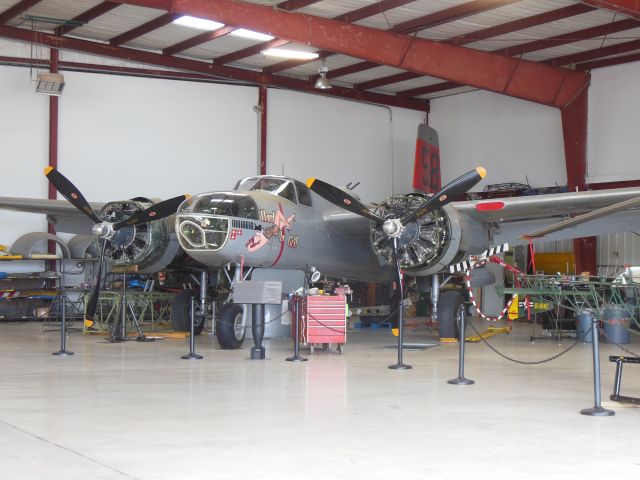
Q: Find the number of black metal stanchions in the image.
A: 6